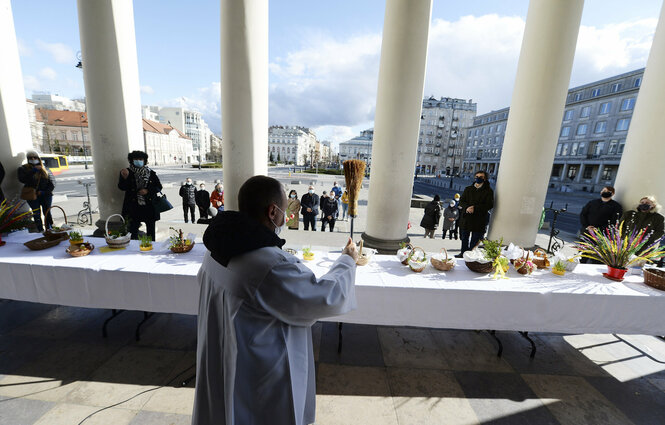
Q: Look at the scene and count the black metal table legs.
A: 5